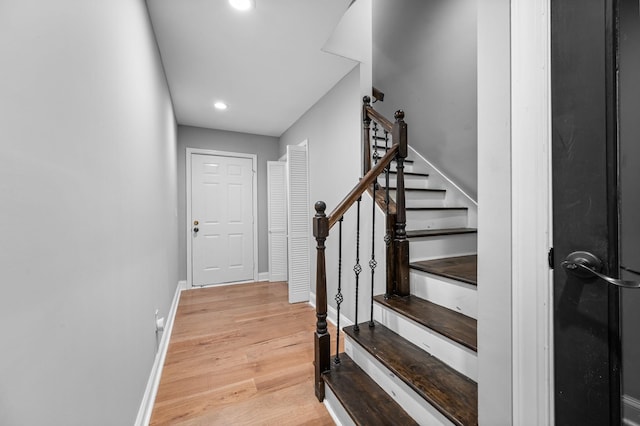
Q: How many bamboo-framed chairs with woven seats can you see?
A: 0